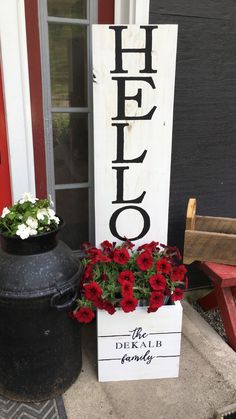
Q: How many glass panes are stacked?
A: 4